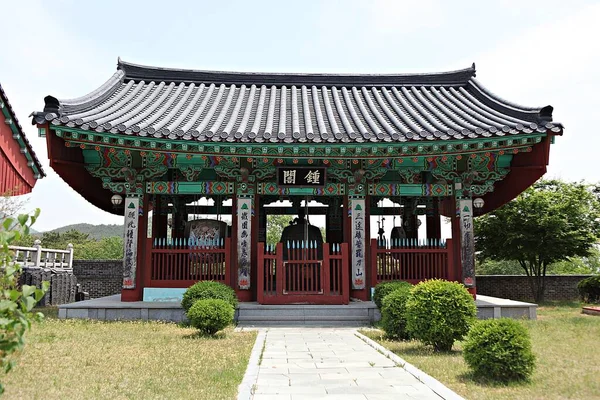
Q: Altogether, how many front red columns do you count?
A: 4